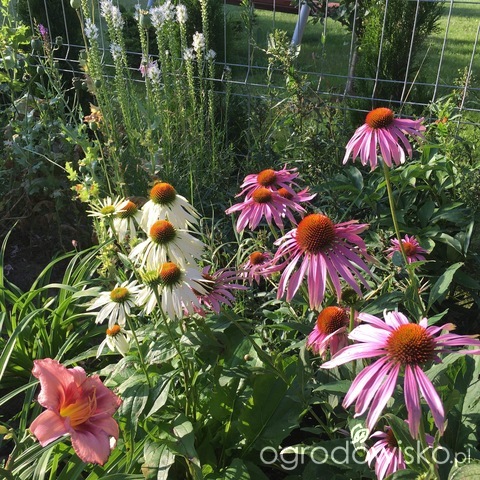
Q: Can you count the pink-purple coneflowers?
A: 11